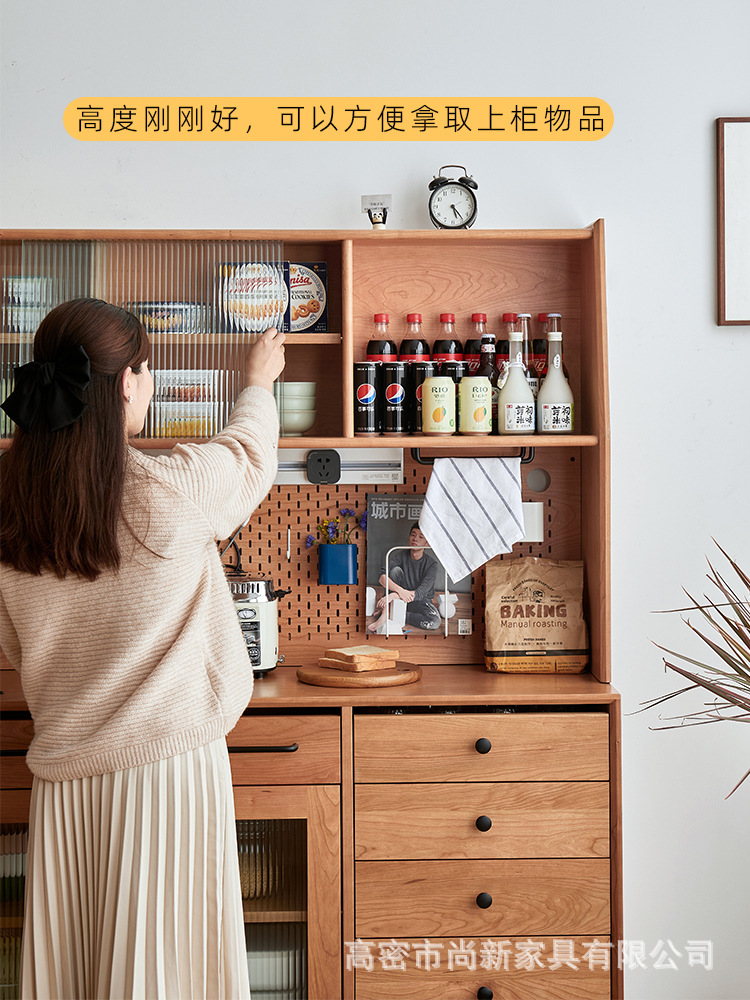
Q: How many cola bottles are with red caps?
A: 6